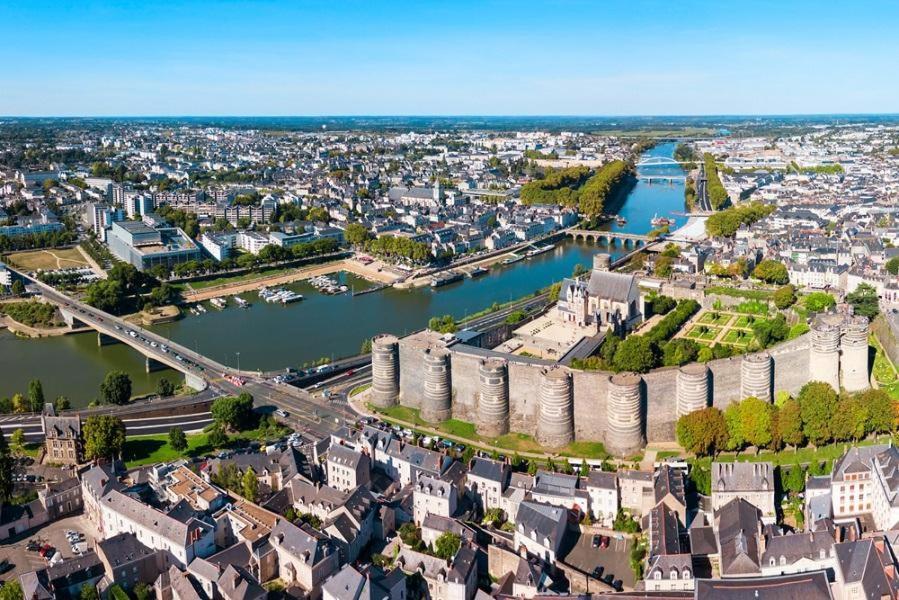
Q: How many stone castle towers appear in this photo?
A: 10